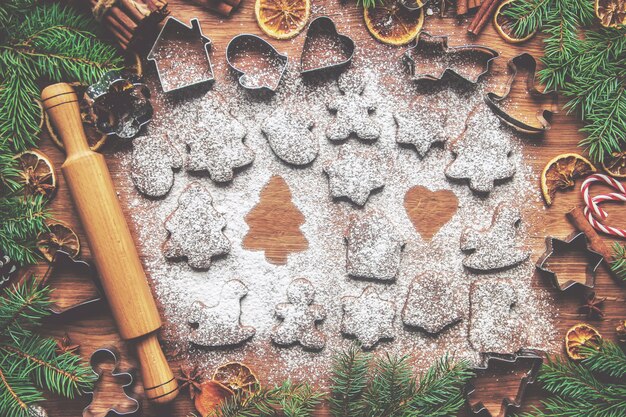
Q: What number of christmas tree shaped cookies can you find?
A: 3